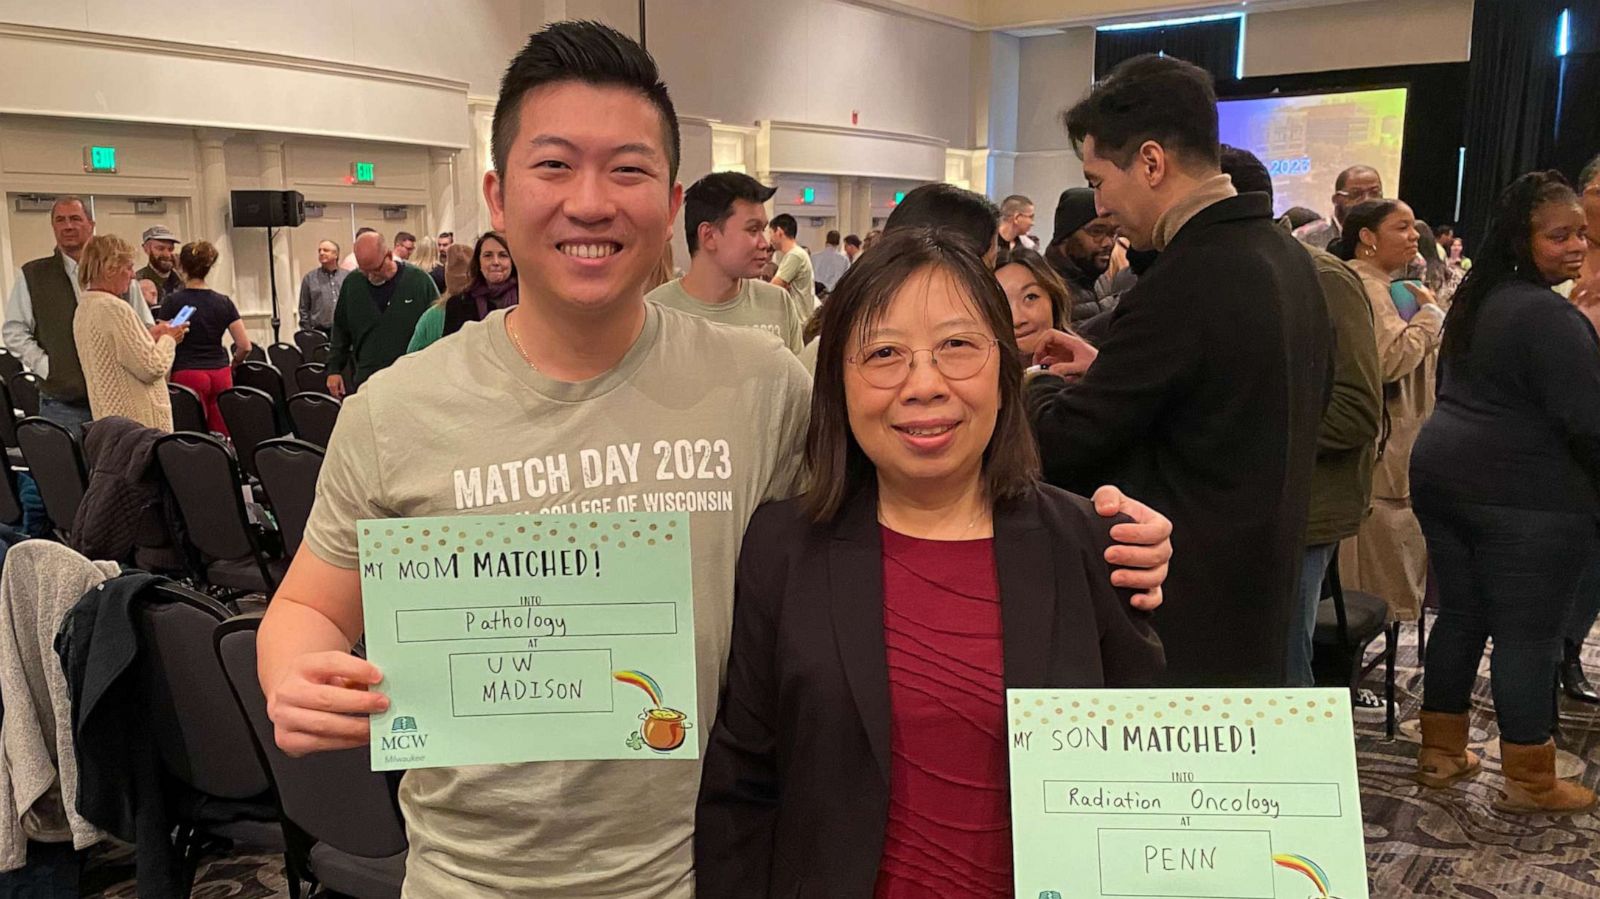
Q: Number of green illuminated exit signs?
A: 4